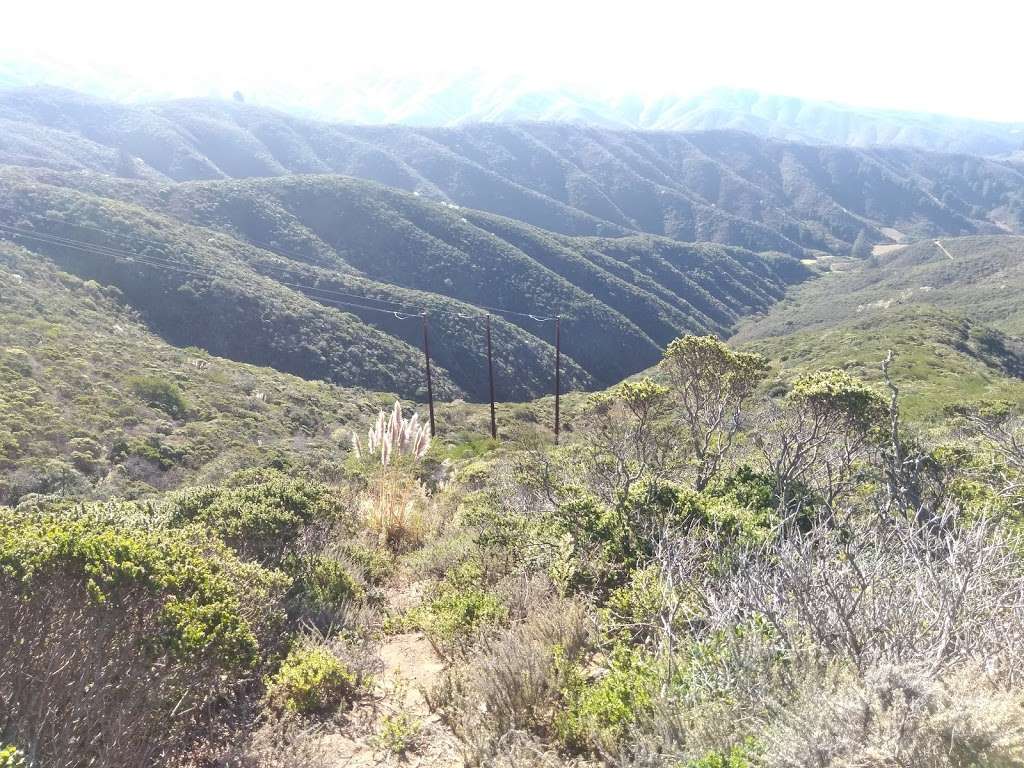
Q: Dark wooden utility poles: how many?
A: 3